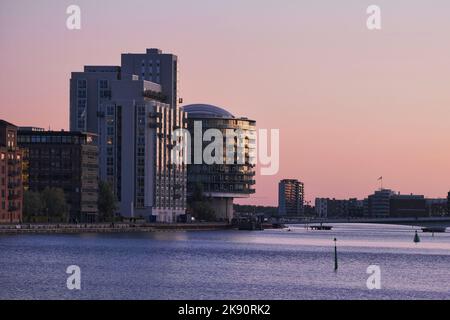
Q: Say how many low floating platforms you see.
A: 2